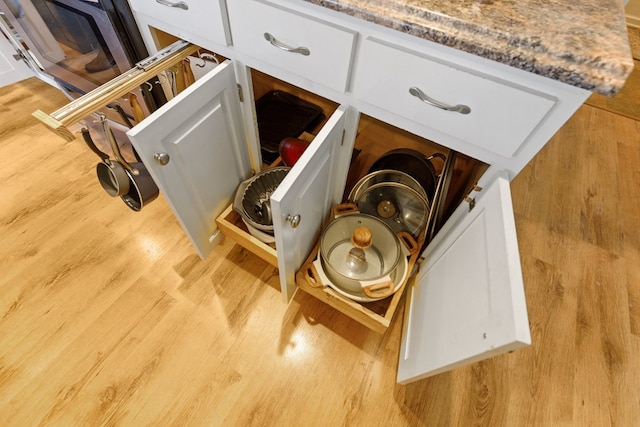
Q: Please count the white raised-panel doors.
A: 3